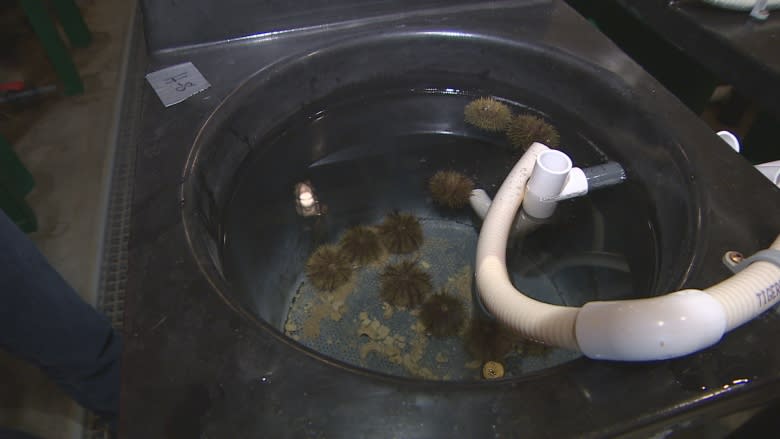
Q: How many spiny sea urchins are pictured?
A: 9